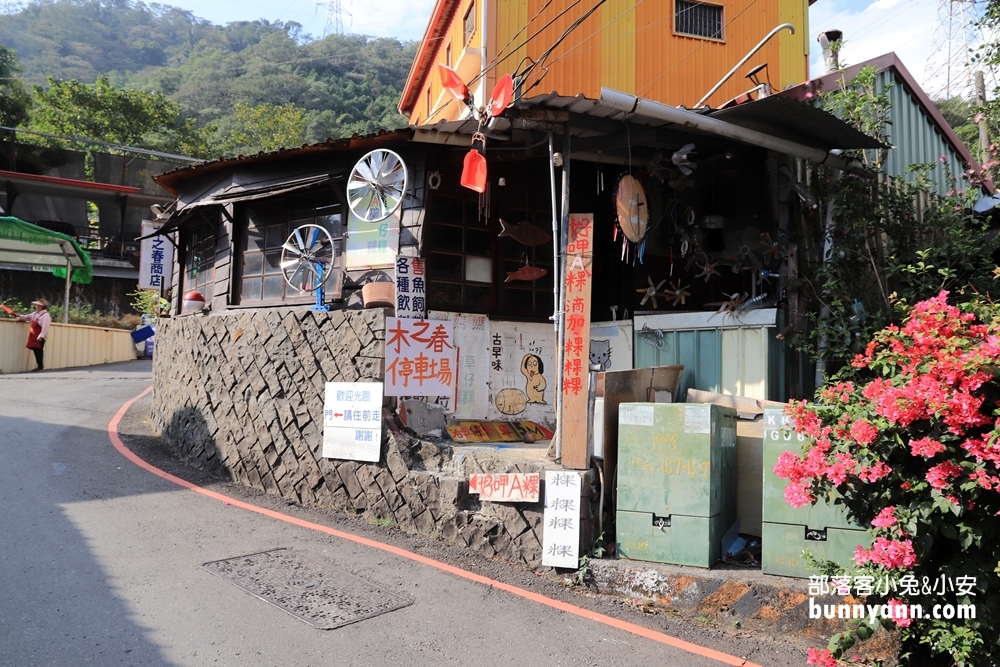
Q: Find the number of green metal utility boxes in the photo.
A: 2